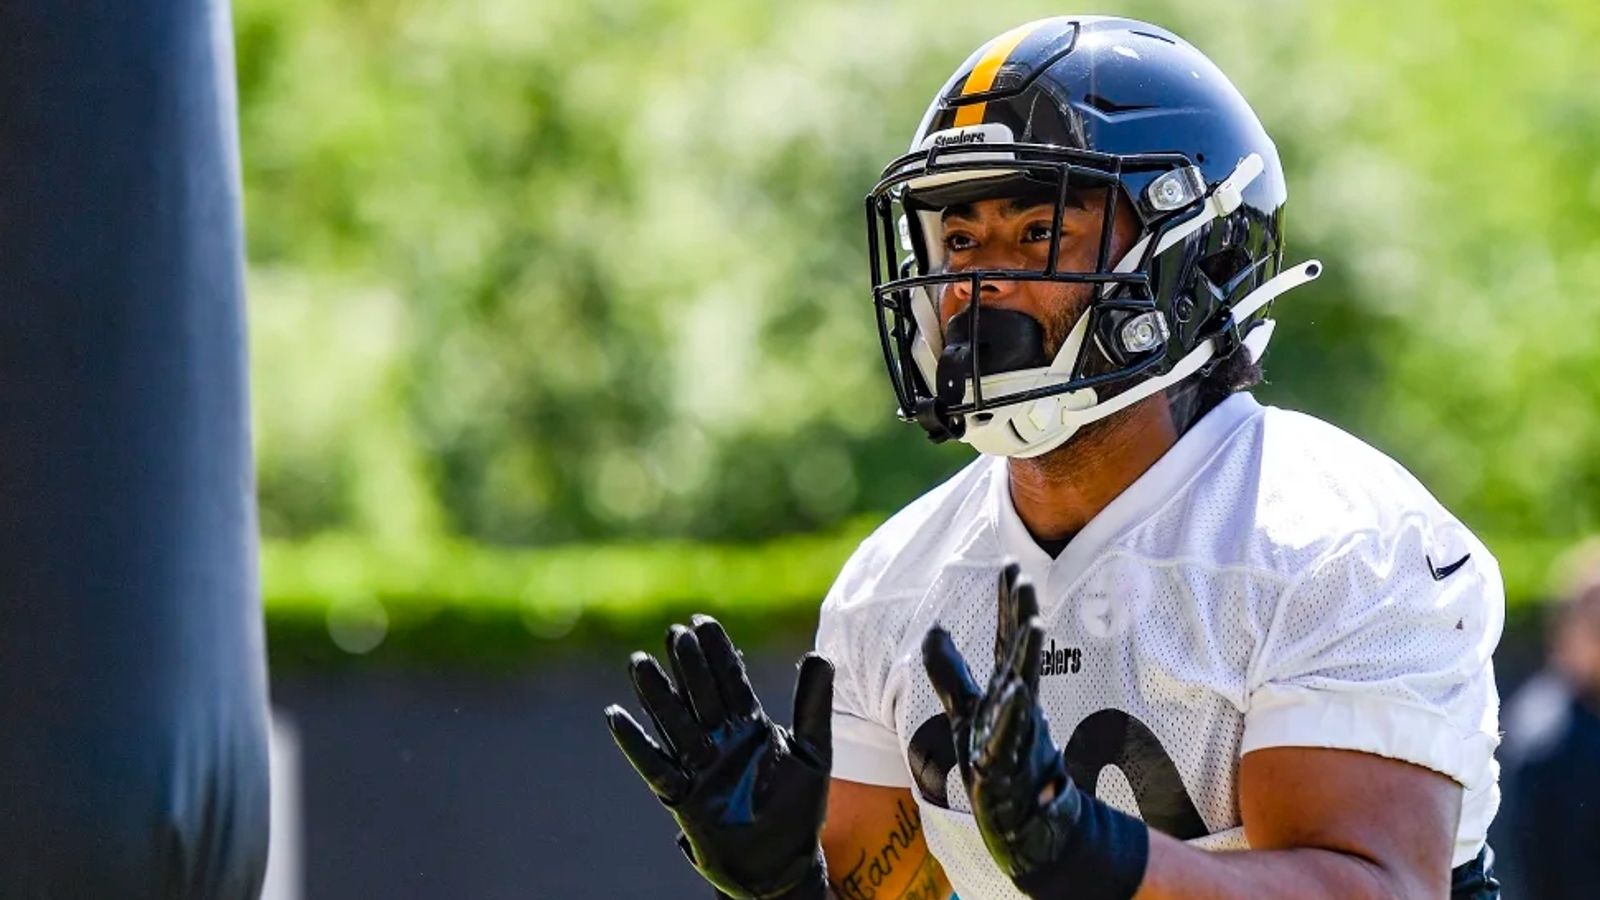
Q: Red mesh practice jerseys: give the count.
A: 0